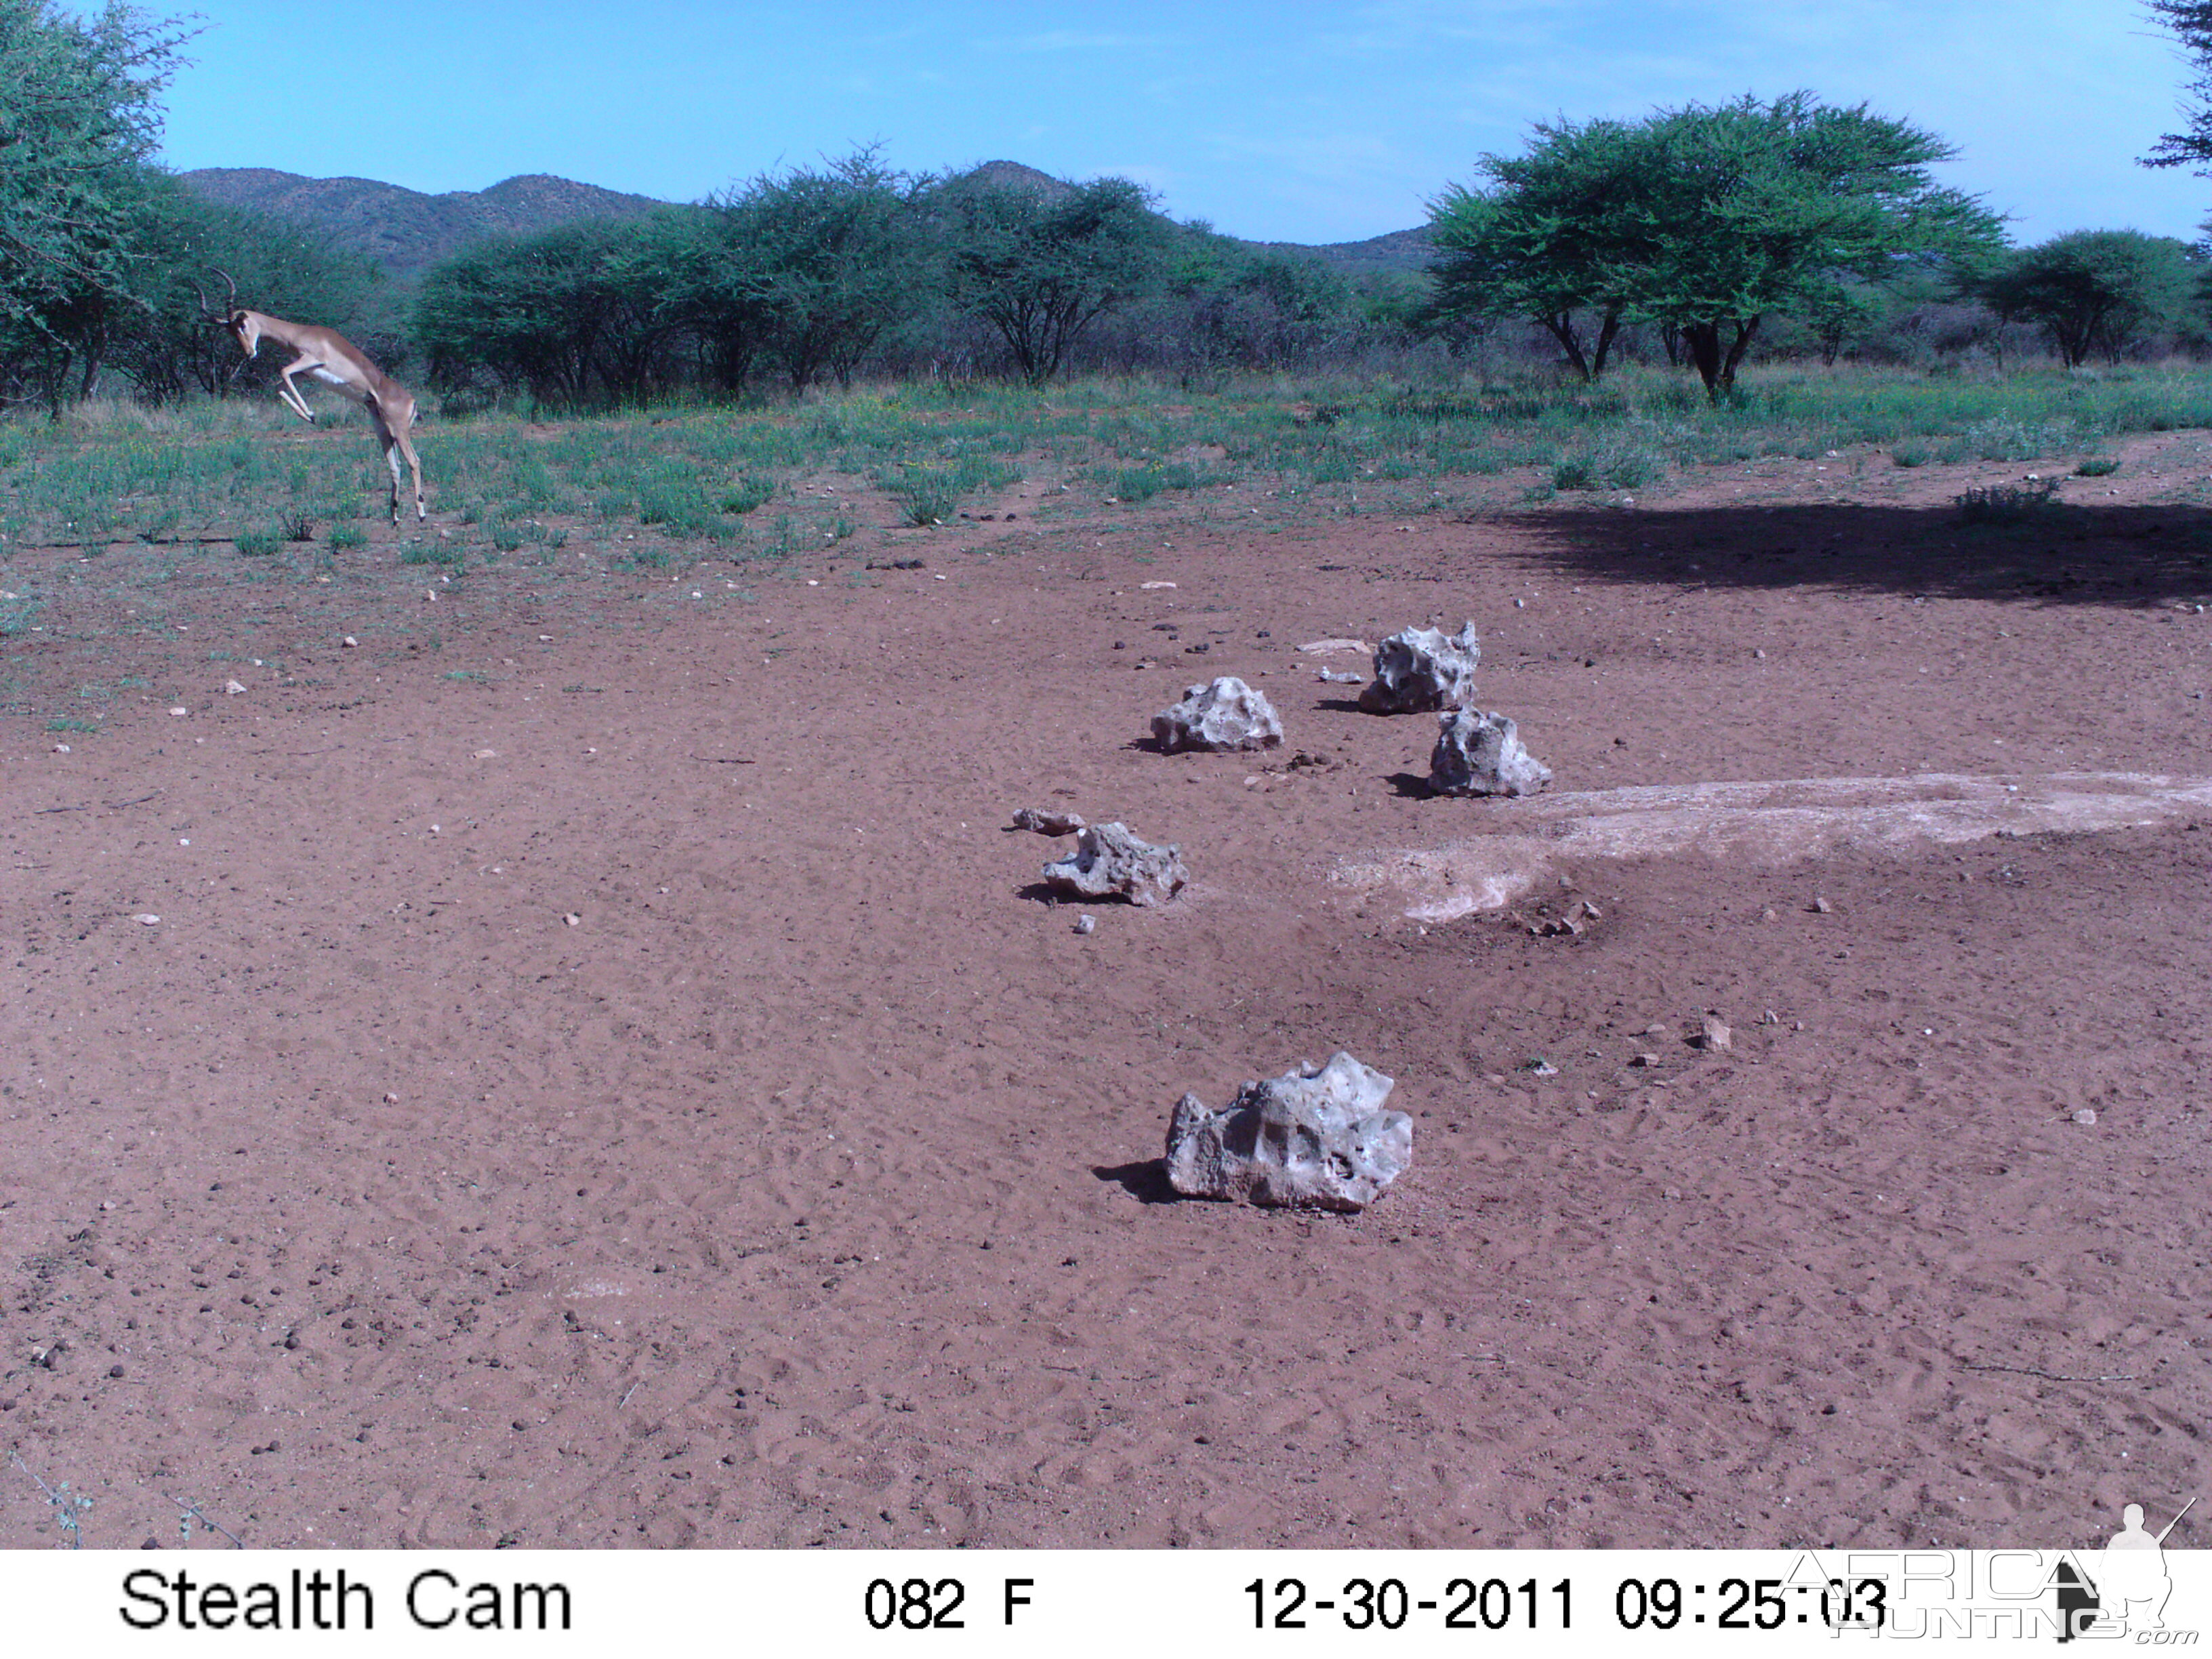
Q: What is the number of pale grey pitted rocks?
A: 5